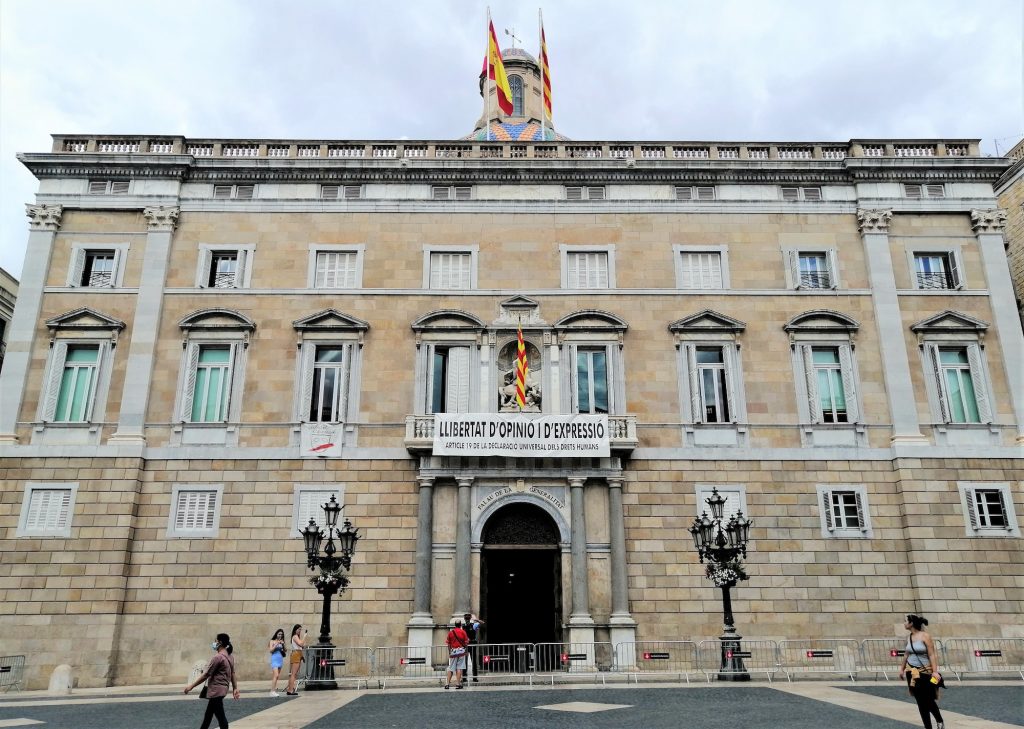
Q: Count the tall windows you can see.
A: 8